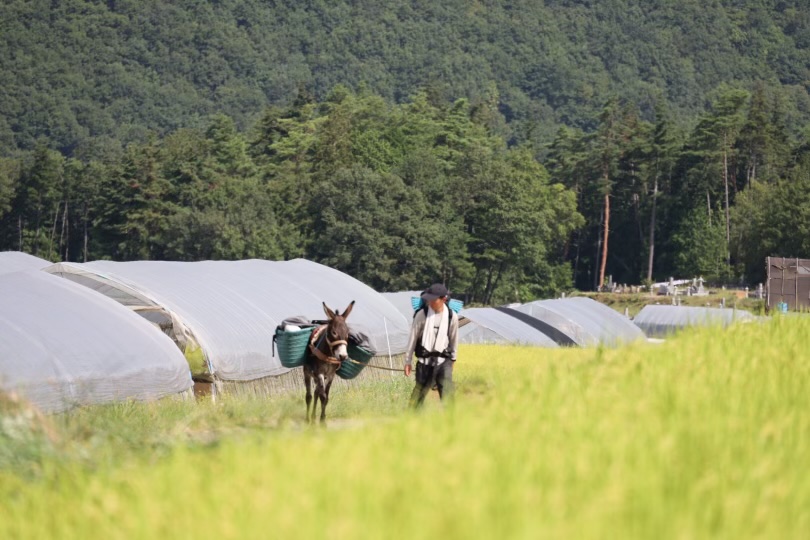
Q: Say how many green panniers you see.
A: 2